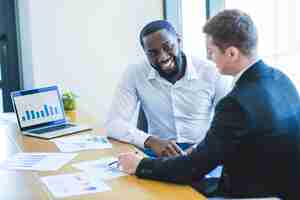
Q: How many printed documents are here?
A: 4